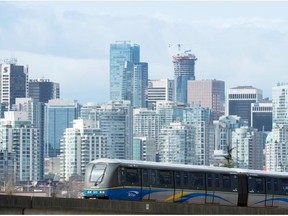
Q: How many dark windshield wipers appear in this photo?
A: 1